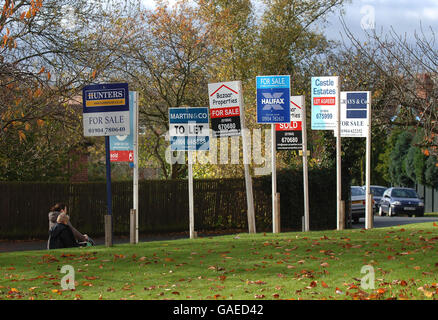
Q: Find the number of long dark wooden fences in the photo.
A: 1